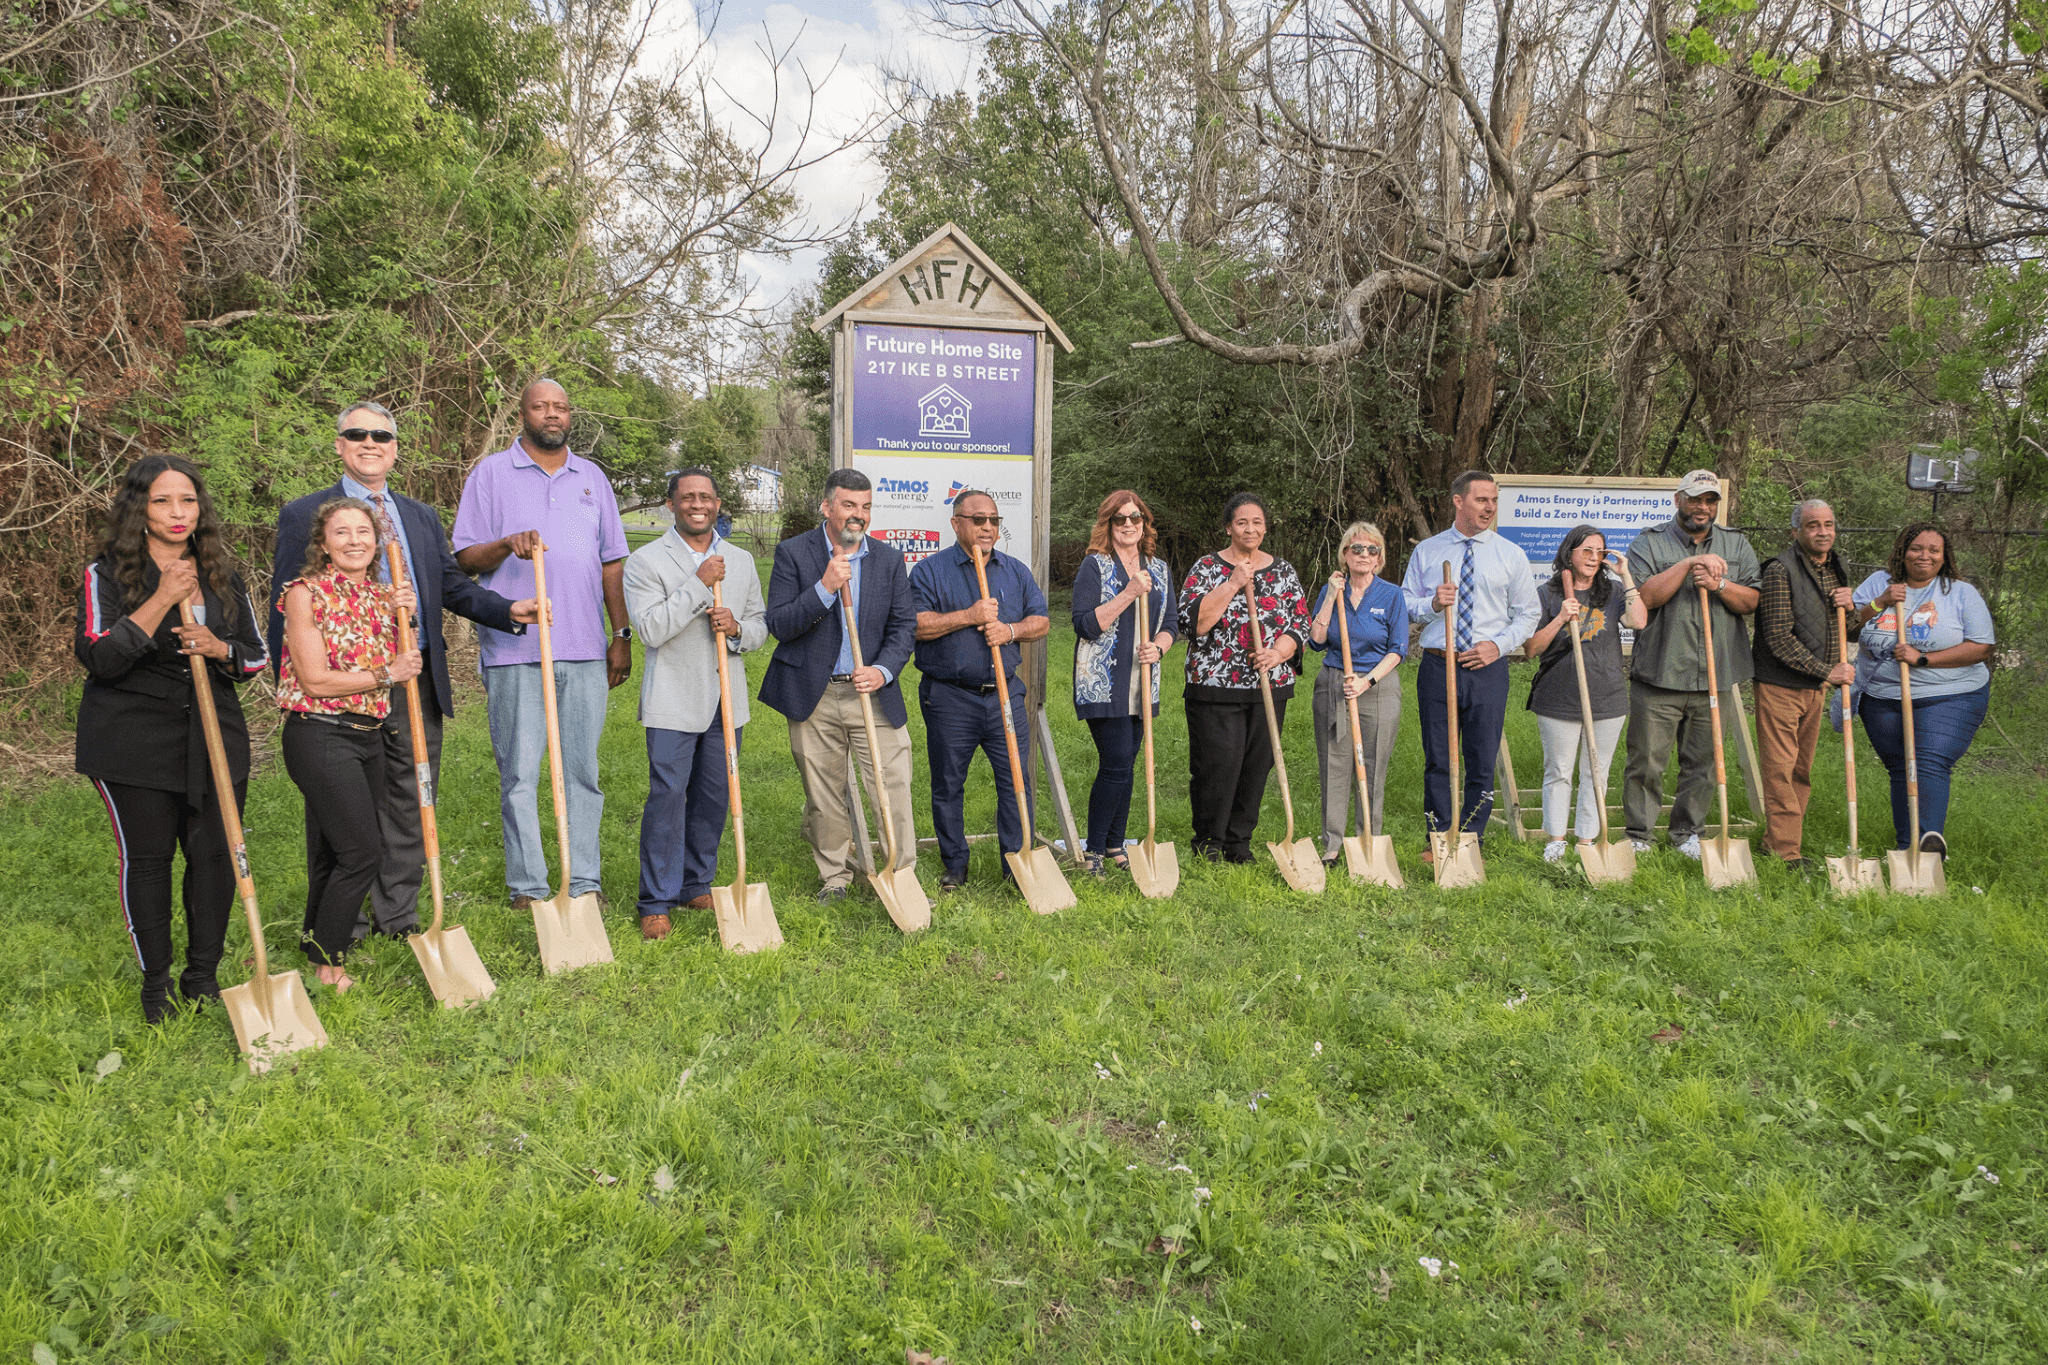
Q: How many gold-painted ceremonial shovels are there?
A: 14